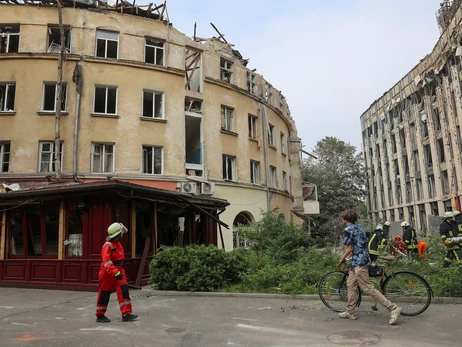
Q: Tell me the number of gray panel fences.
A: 2